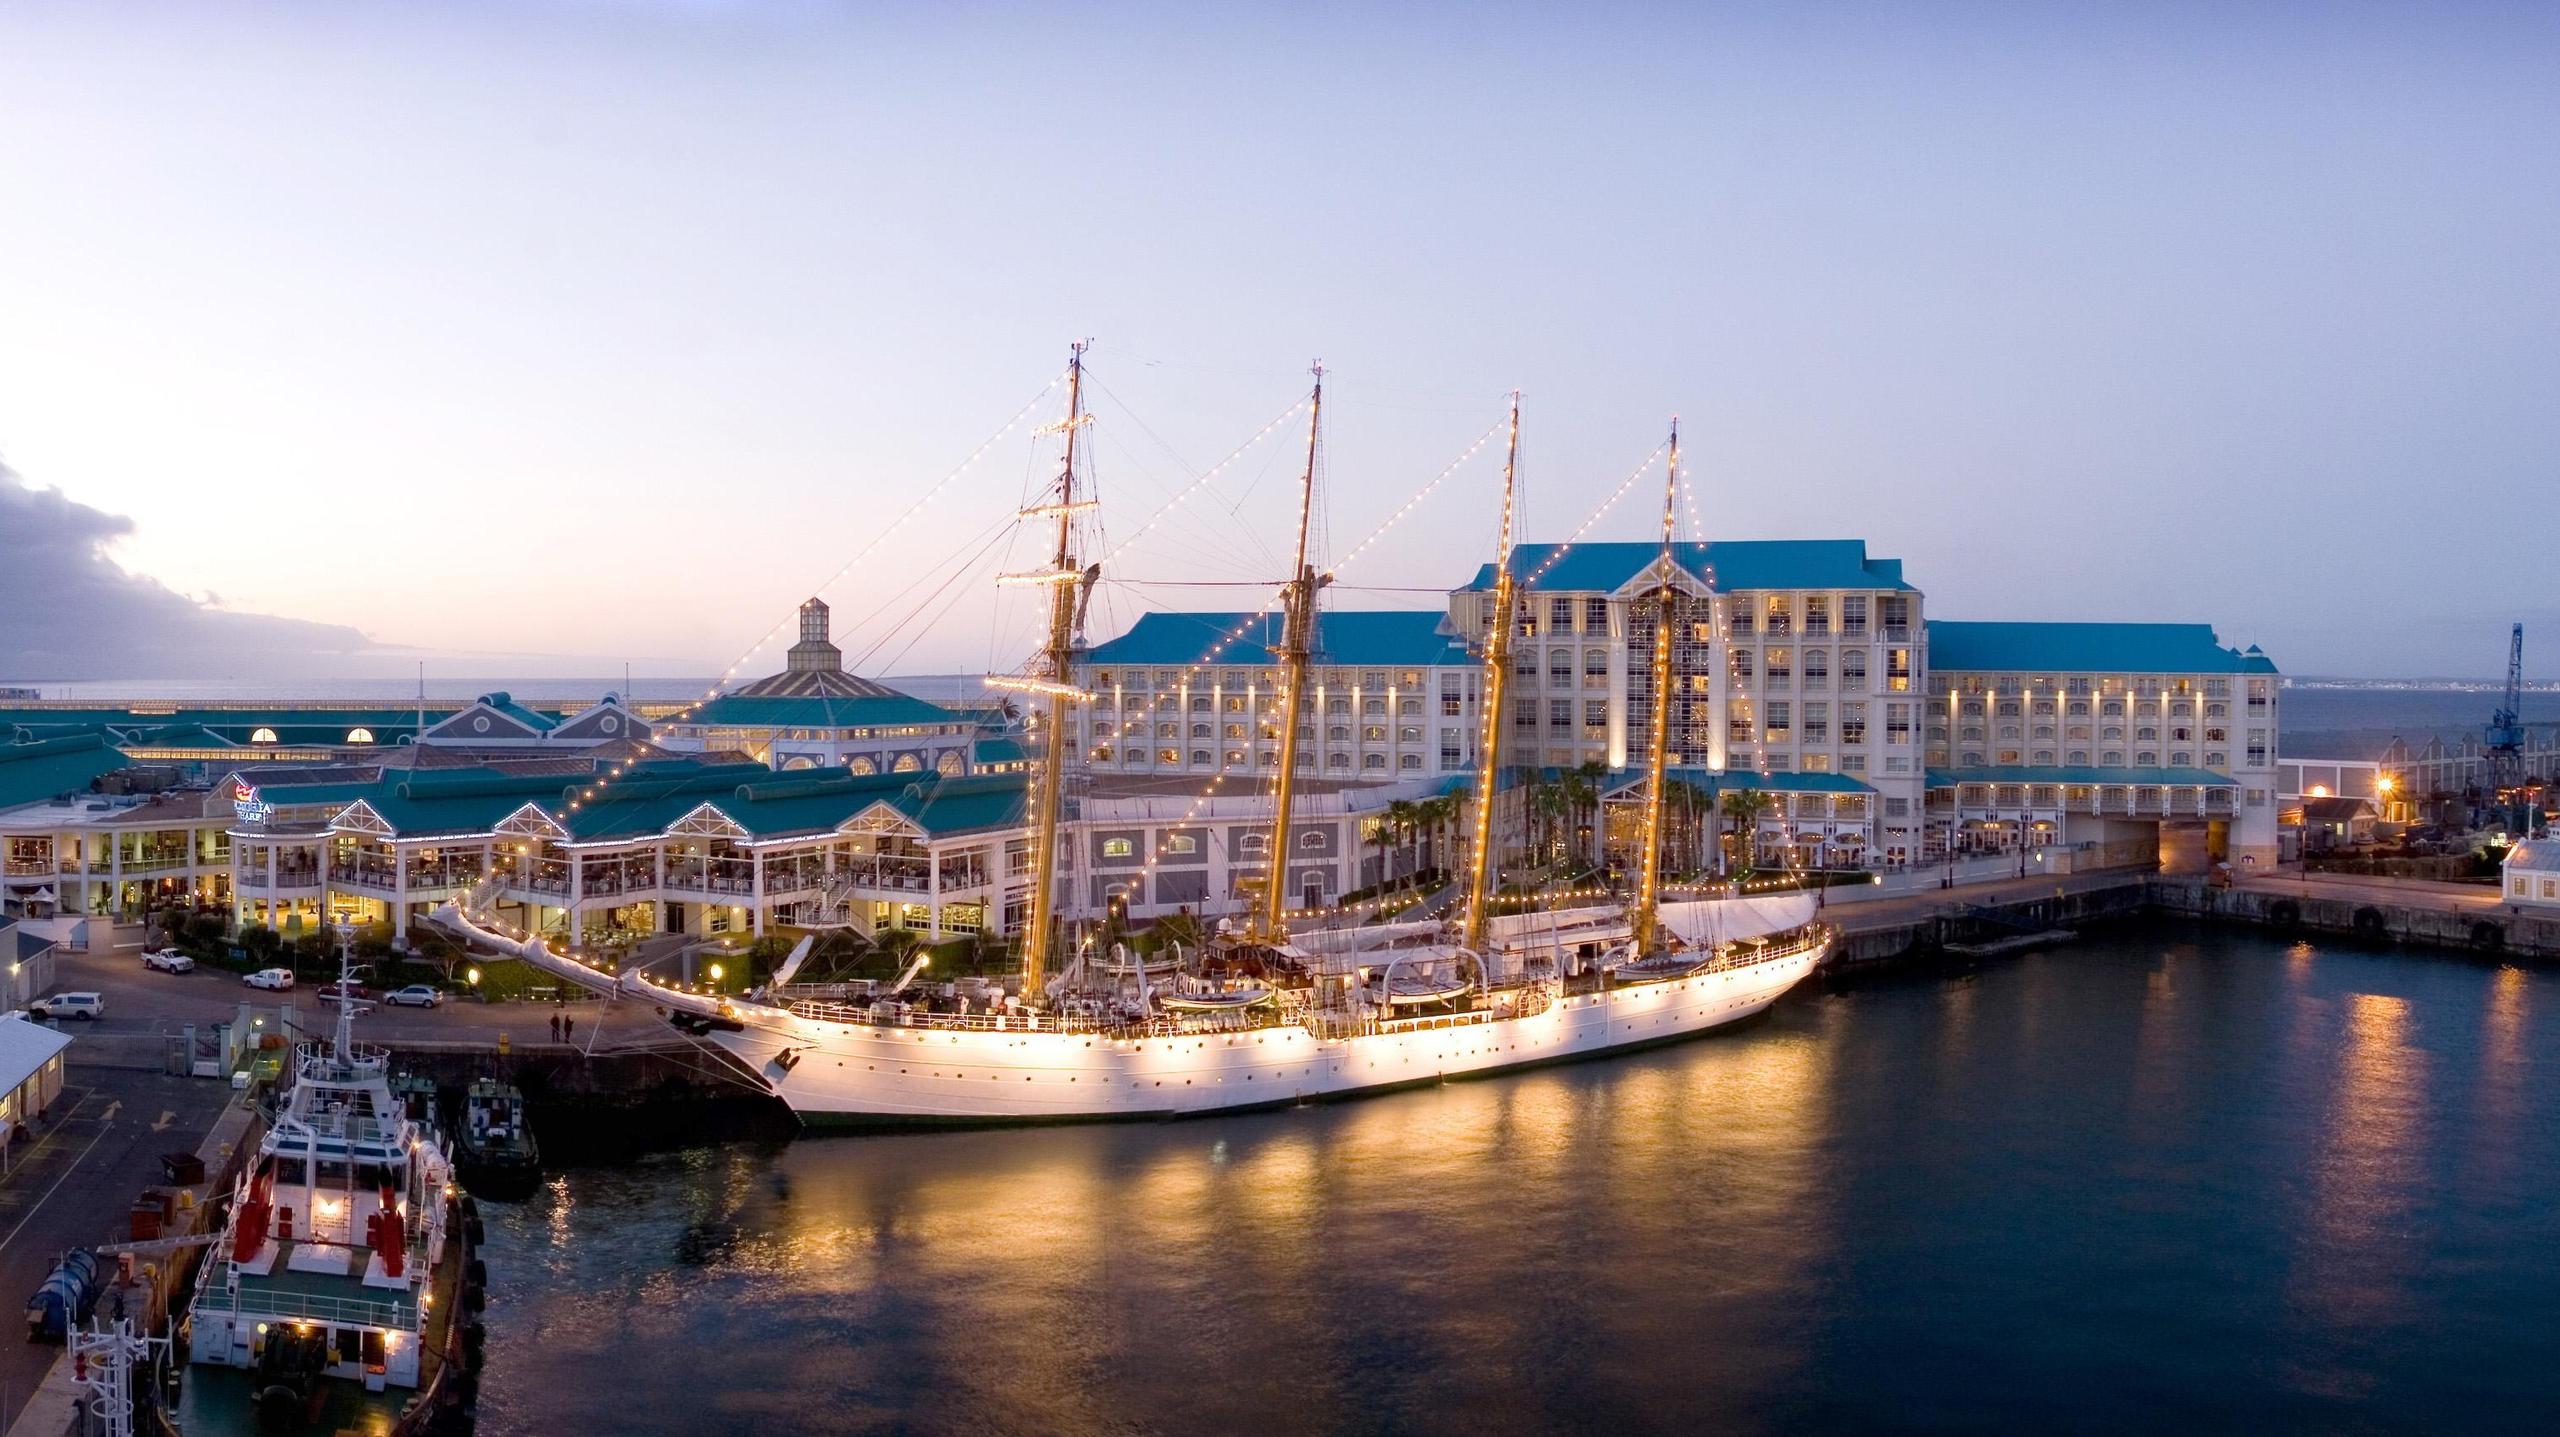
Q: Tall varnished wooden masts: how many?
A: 4